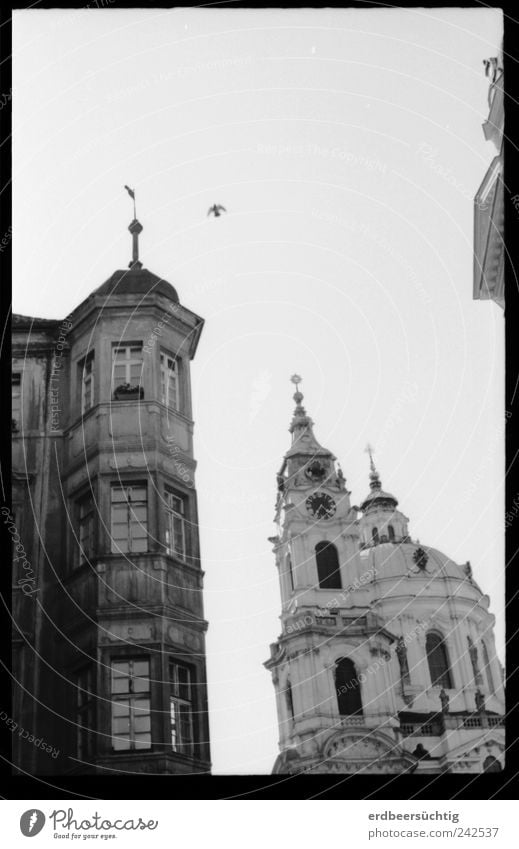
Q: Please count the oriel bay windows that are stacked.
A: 3